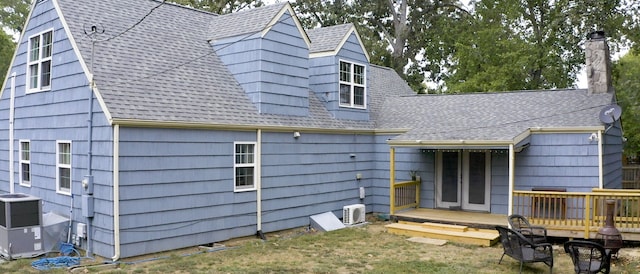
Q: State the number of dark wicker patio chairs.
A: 3